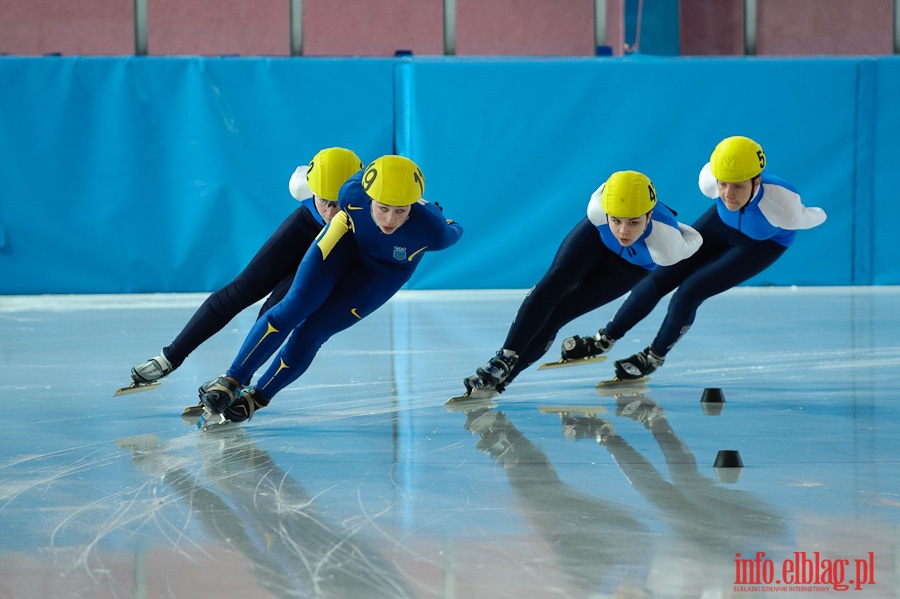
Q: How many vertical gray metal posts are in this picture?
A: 6